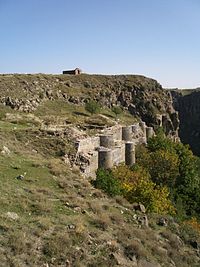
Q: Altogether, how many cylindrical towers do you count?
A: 5